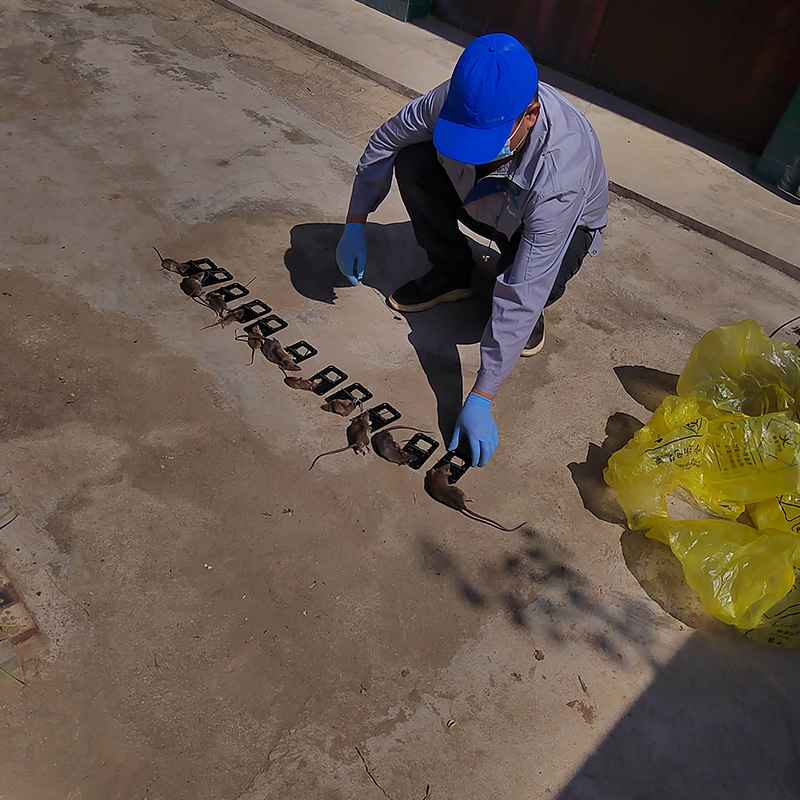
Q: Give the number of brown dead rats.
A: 11